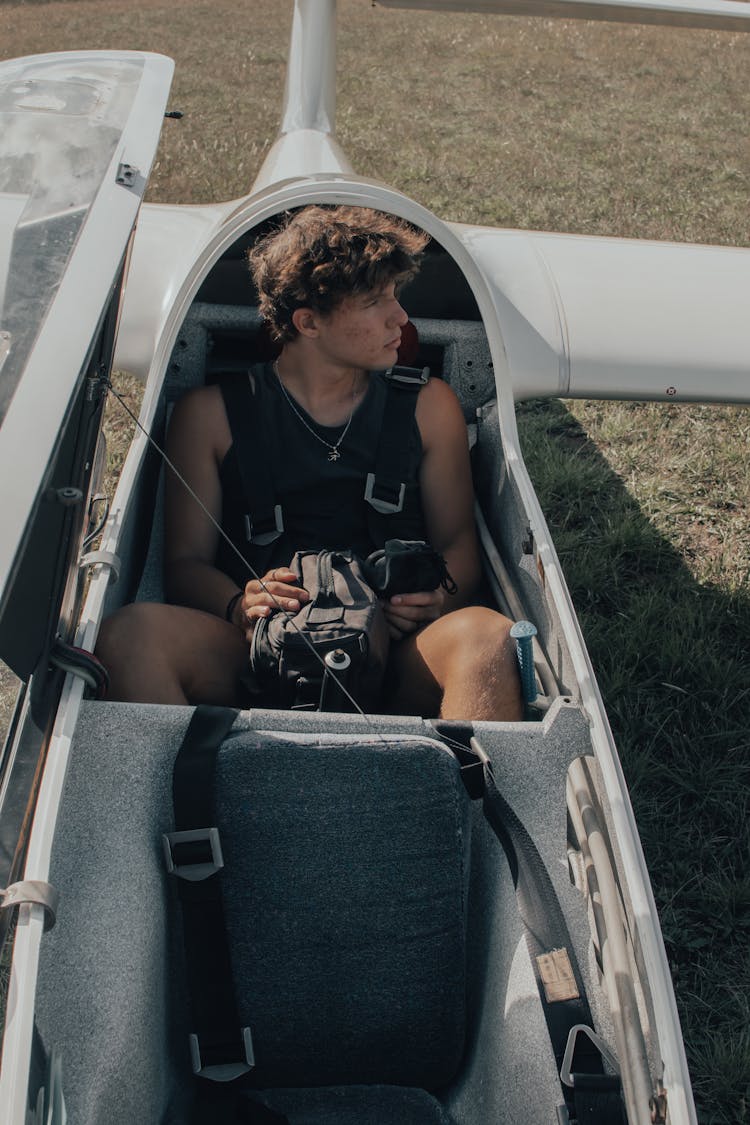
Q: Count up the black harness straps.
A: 4